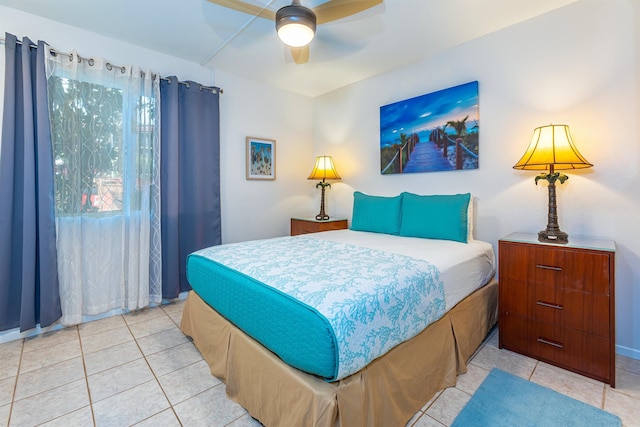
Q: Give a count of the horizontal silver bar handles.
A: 3